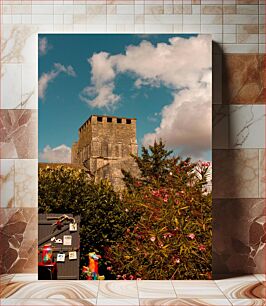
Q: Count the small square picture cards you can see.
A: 4